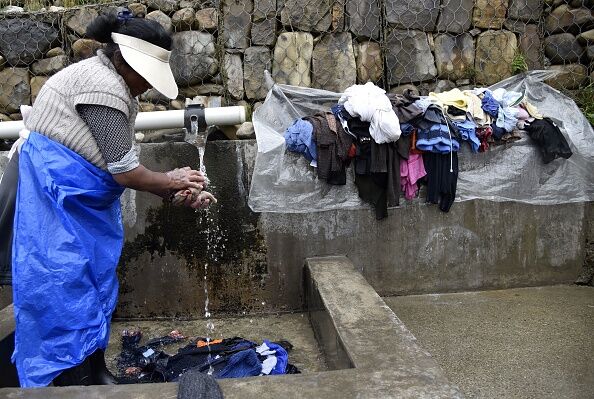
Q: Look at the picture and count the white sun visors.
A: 1